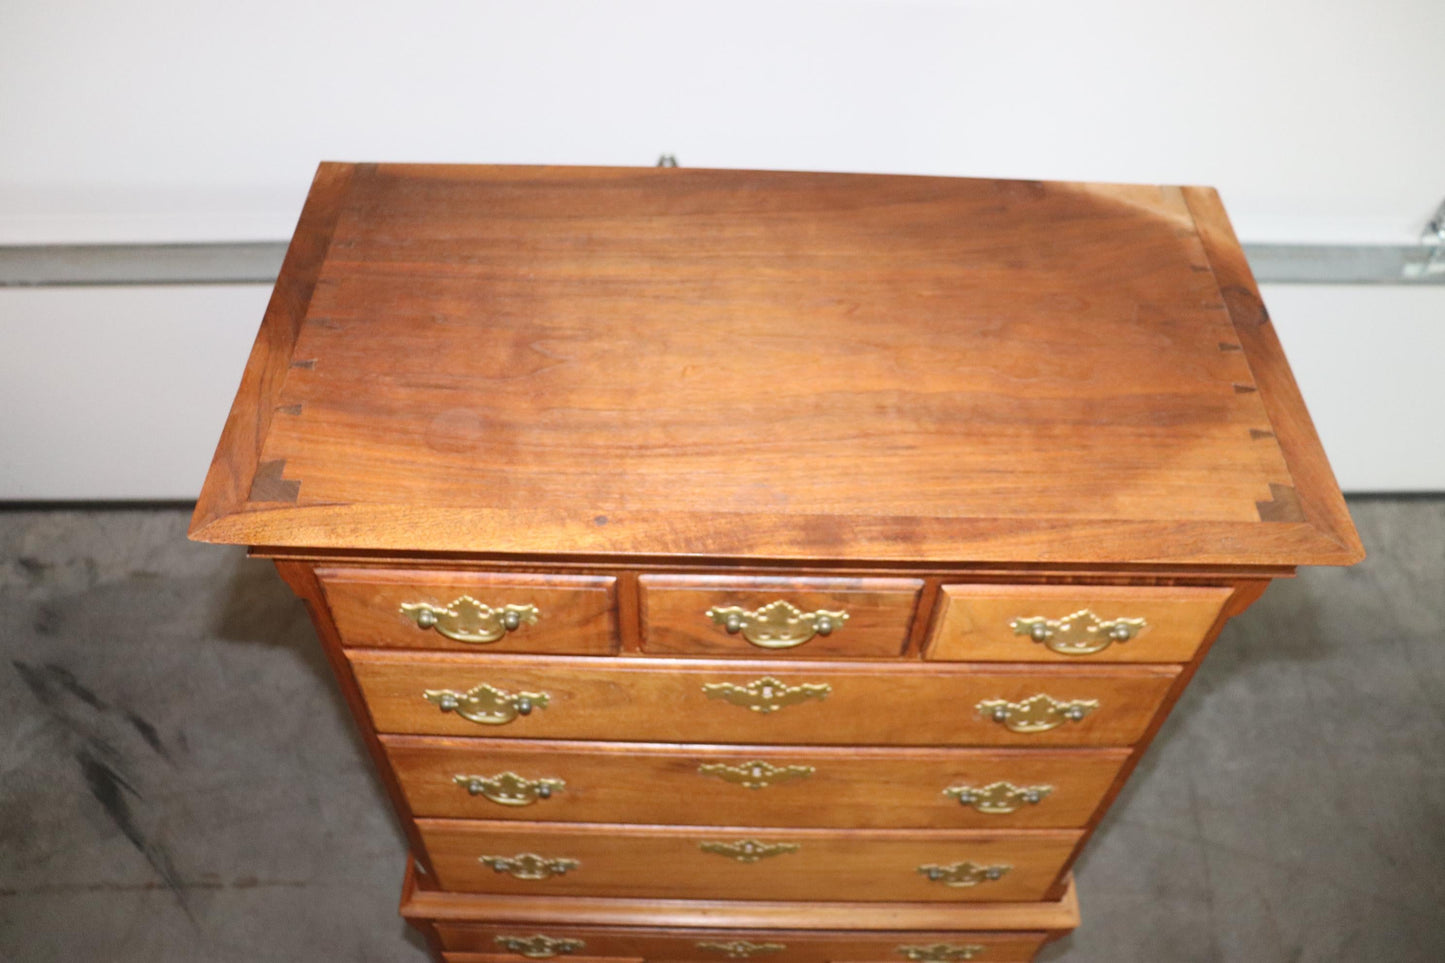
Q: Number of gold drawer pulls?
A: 11